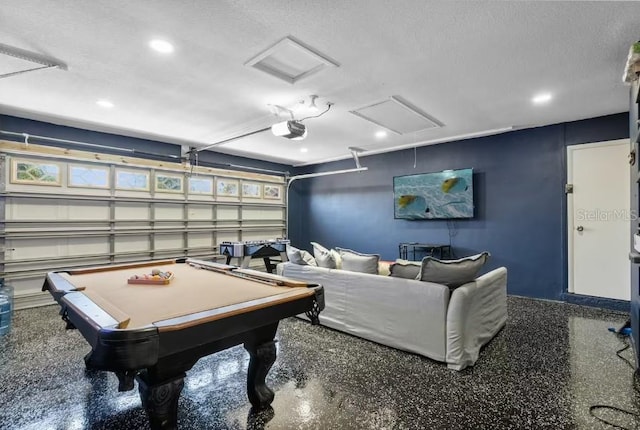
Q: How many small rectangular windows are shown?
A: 8